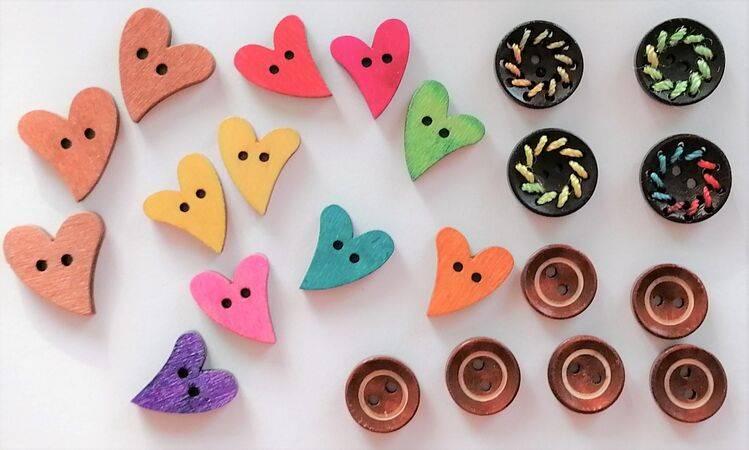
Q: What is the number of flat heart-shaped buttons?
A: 12